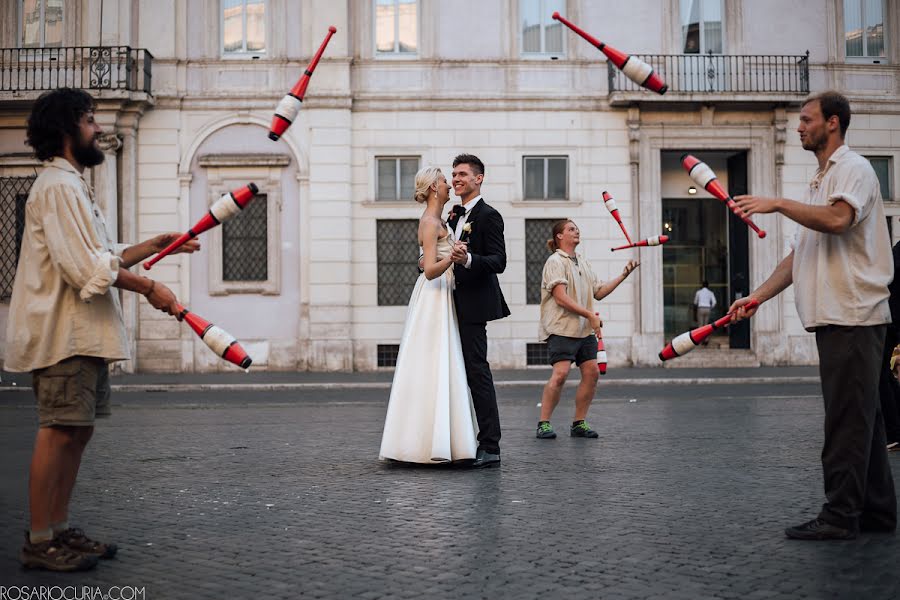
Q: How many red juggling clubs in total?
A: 9